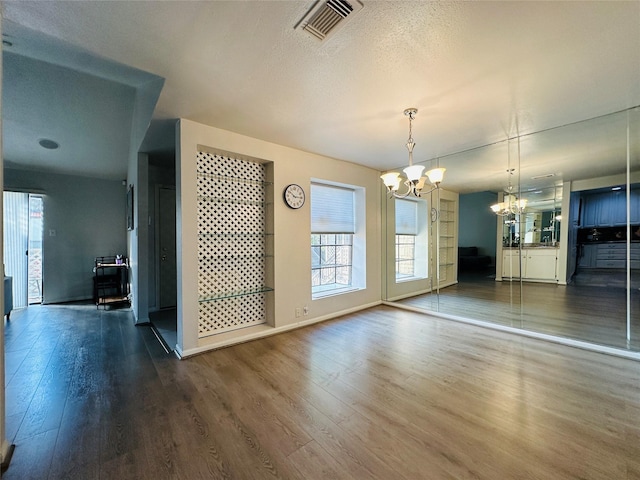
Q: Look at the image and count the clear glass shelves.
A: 5